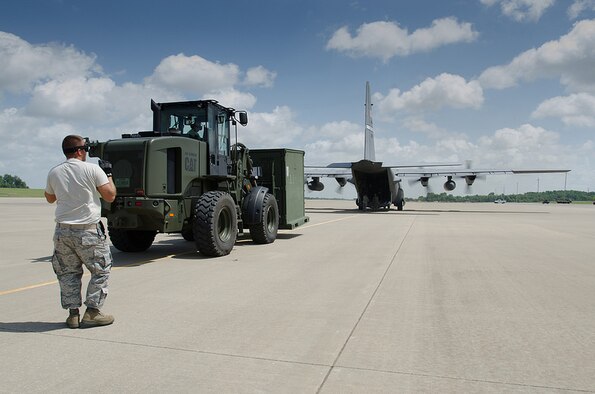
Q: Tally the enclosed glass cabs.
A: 1